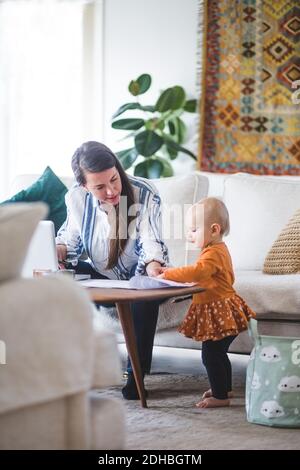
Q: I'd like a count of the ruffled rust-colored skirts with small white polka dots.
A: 1